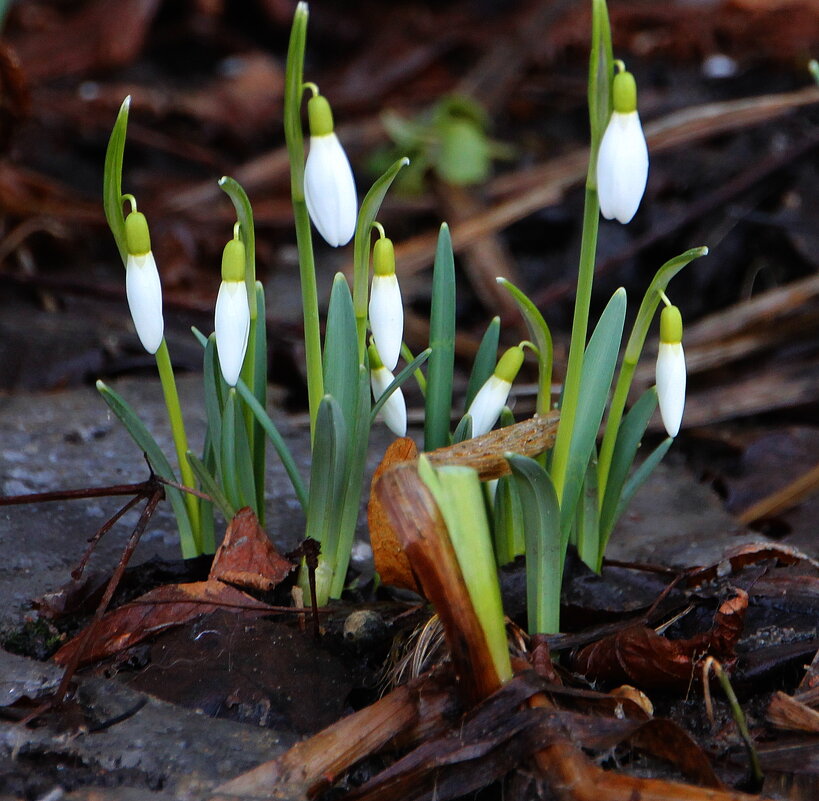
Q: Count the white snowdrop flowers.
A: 8